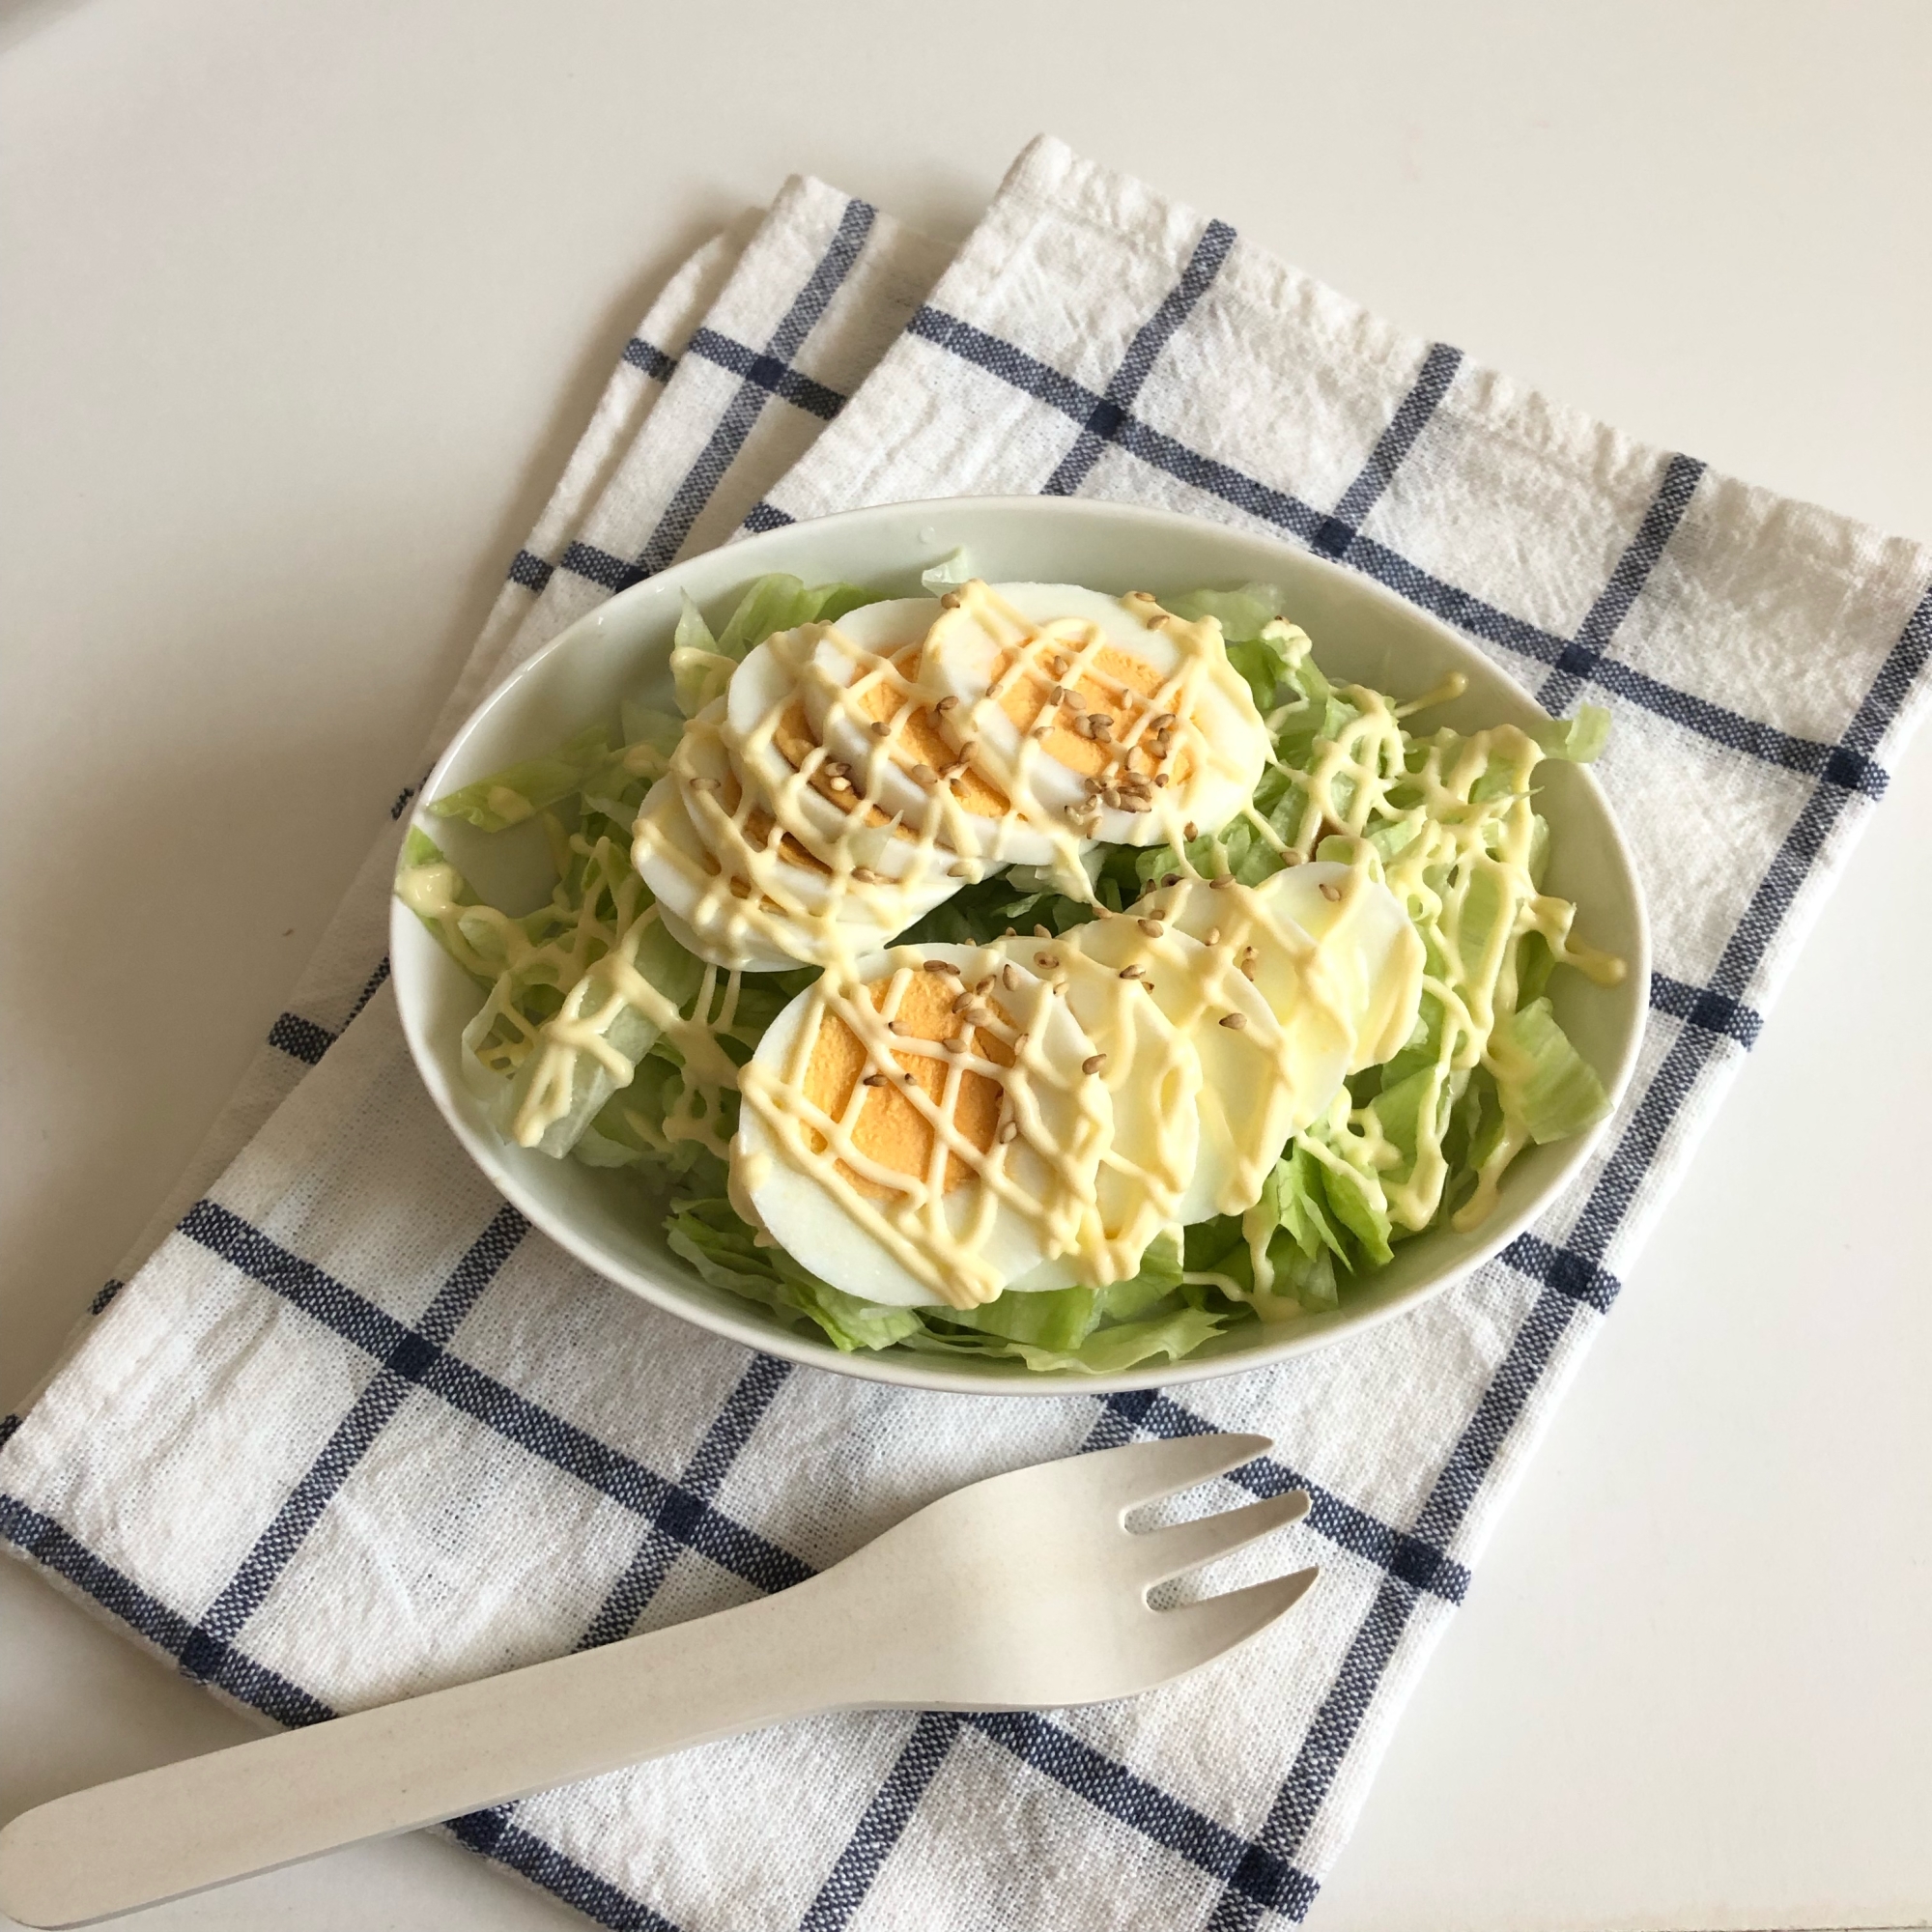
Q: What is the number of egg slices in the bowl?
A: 11